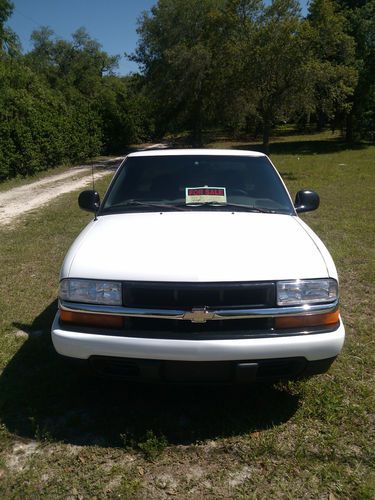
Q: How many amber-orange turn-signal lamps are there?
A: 2